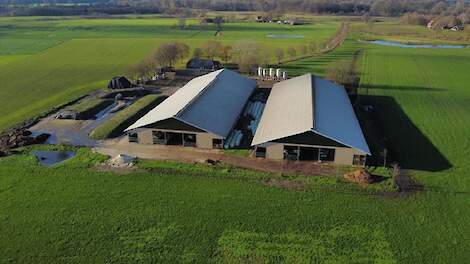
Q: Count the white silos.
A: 5